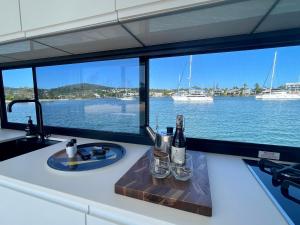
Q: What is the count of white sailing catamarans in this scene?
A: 2